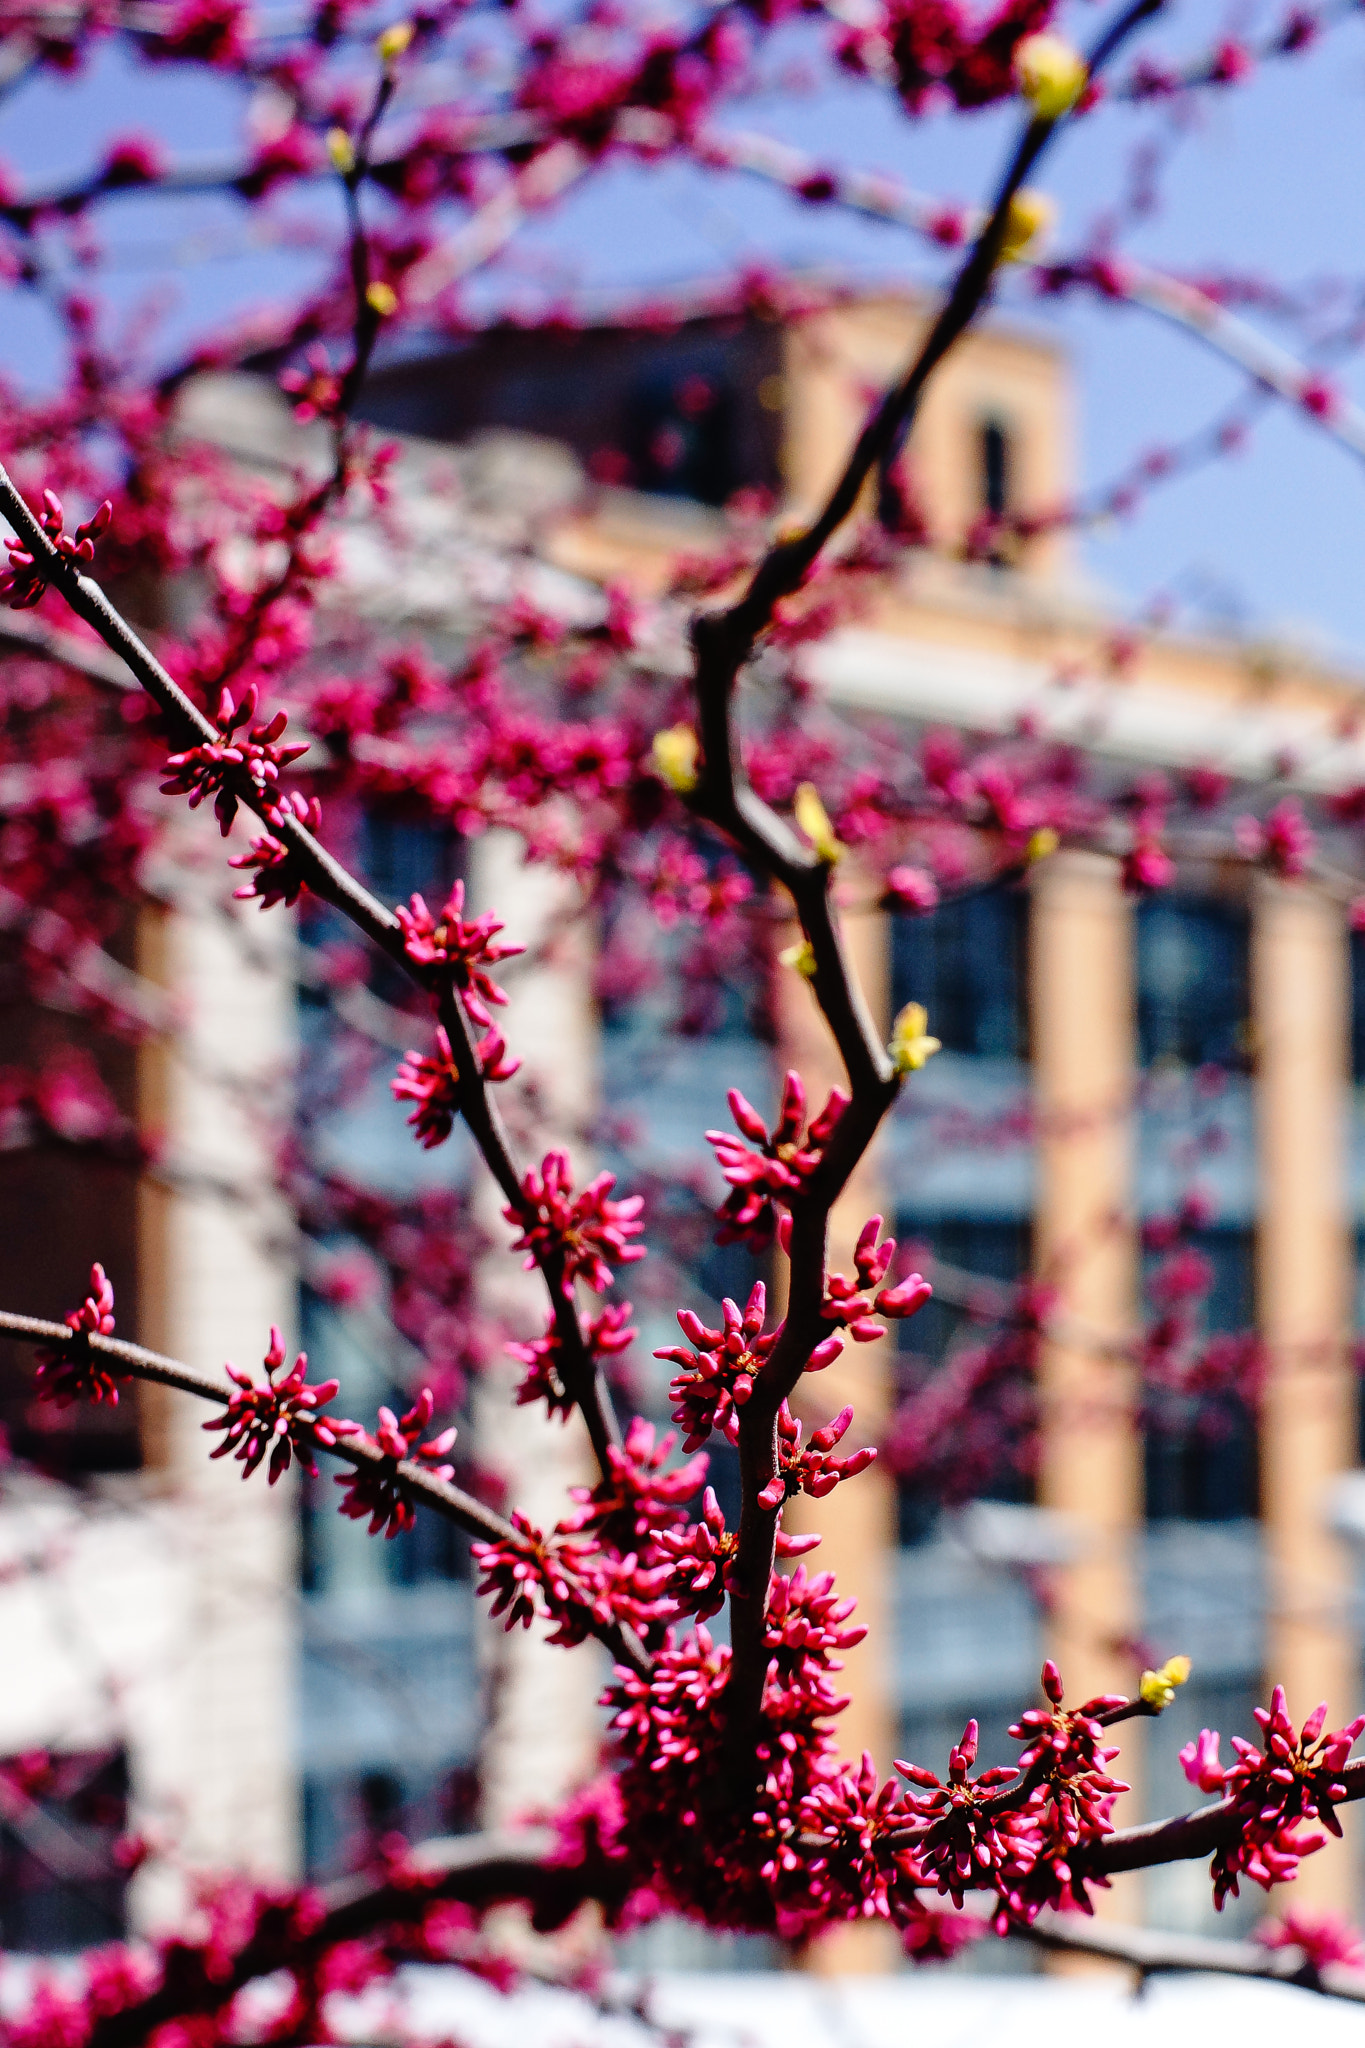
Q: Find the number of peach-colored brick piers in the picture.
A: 3